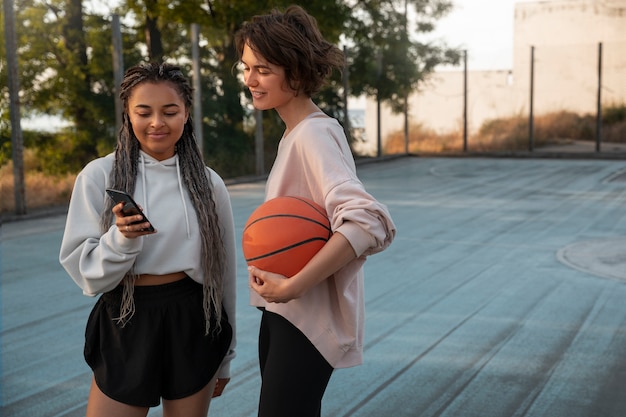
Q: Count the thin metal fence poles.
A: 10